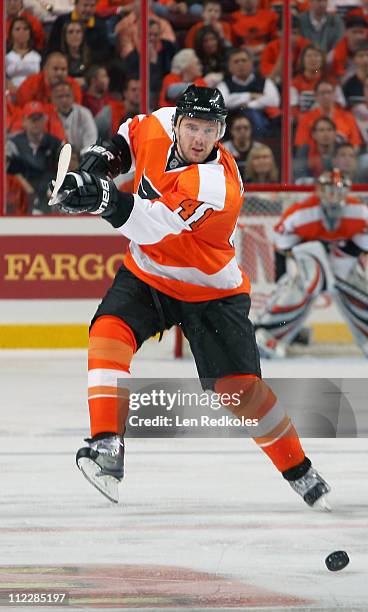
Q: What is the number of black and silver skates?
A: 2